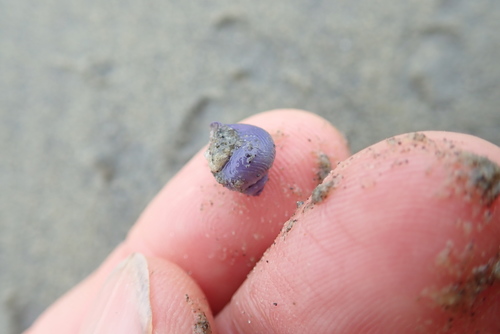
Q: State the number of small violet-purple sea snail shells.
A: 1